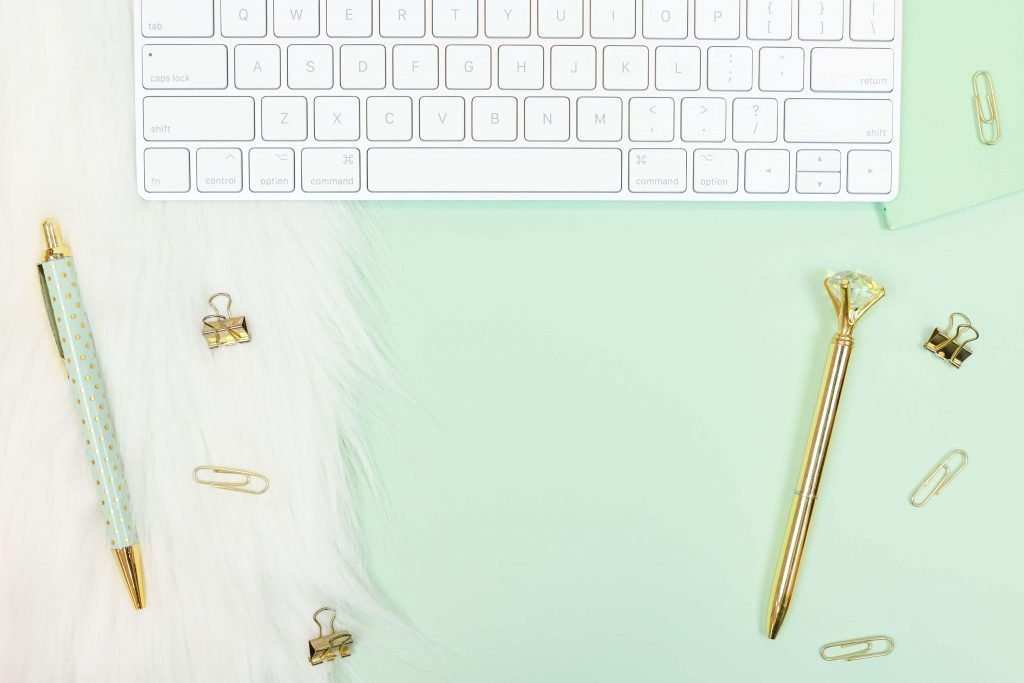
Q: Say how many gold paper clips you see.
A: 4